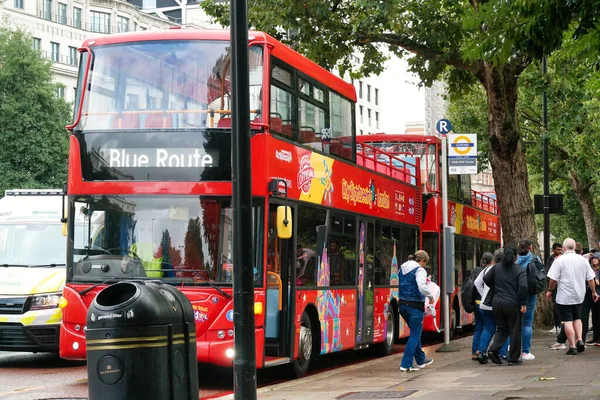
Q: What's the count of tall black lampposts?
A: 2